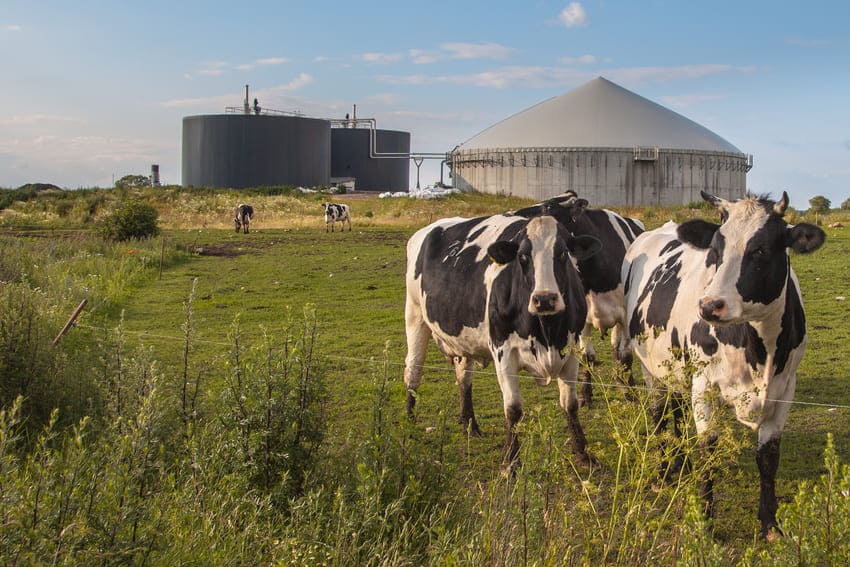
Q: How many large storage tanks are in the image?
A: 3